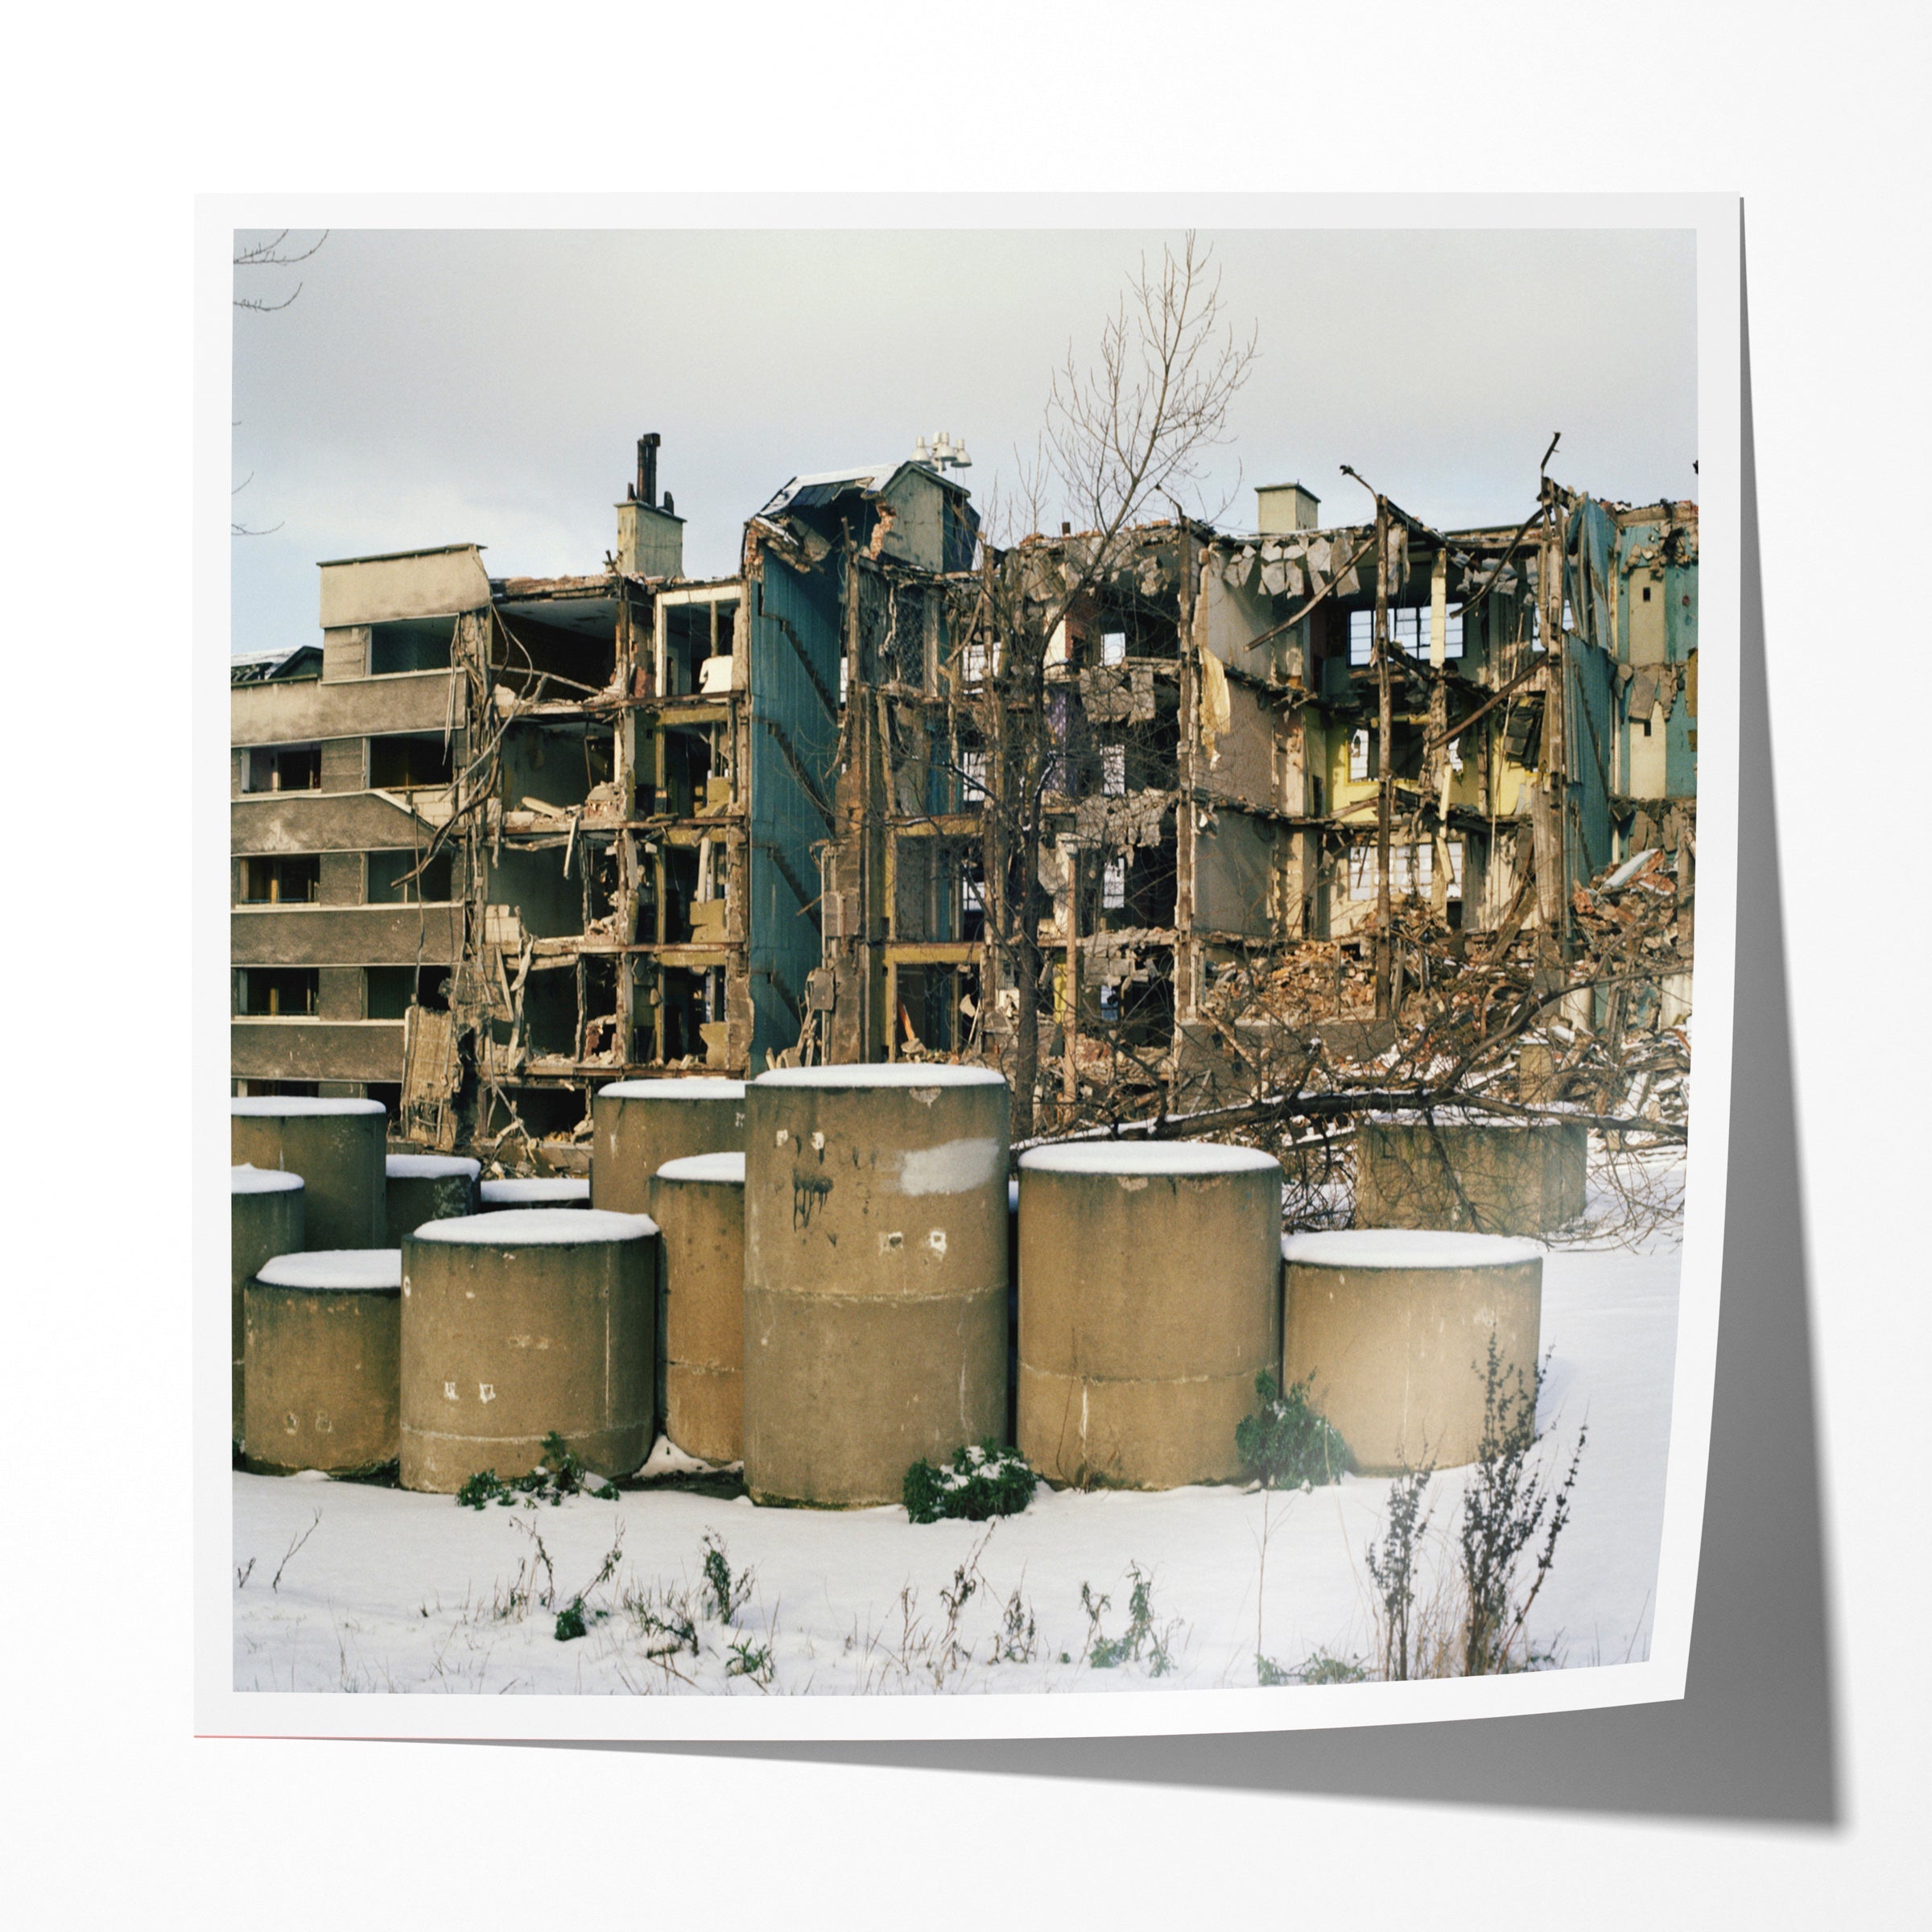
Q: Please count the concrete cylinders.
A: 12